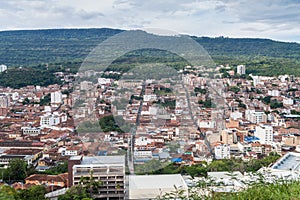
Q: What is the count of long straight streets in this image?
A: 2